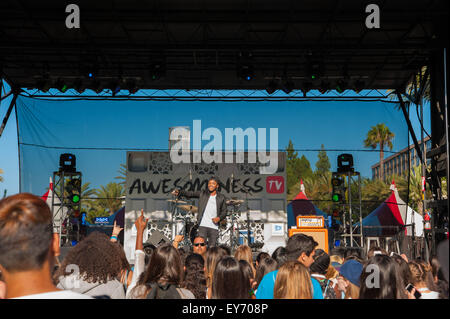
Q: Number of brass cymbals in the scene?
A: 3